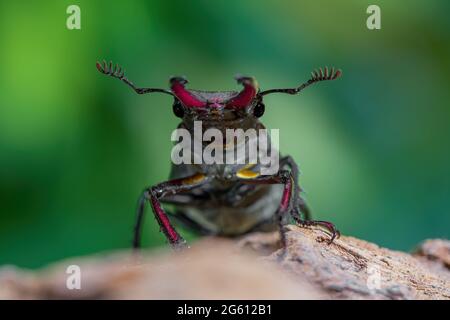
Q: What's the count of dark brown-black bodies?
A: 1